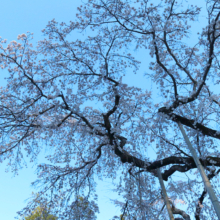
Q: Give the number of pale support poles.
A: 2